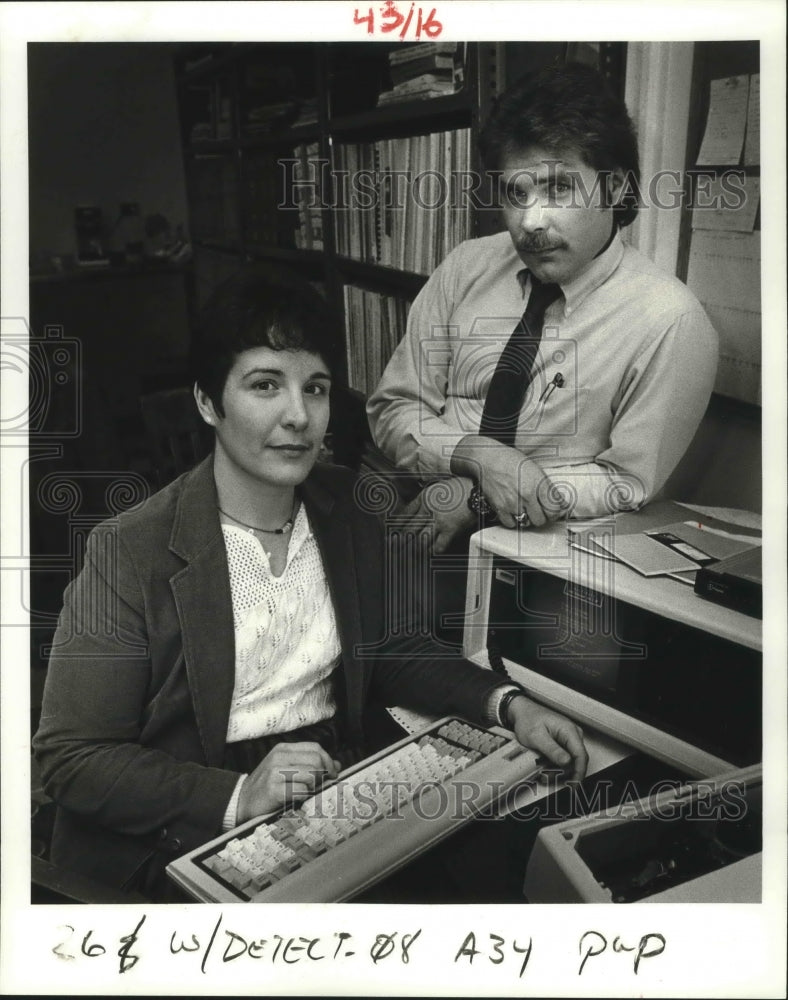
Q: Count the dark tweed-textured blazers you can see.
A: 1